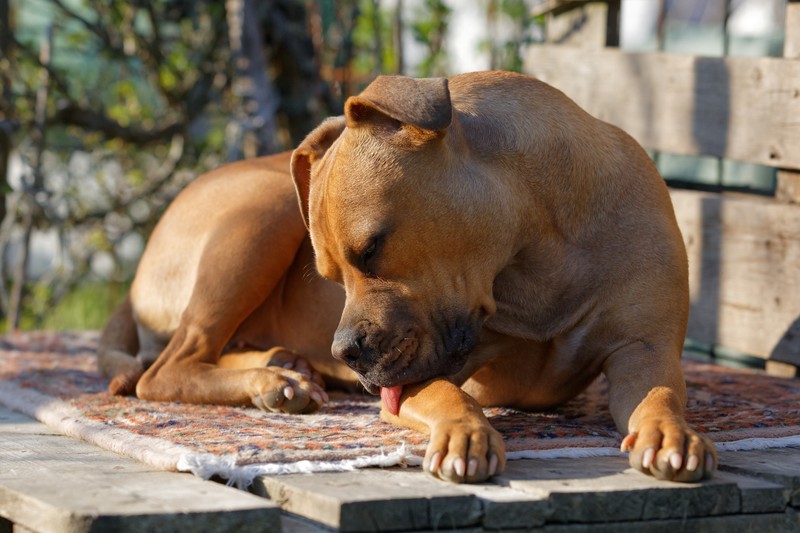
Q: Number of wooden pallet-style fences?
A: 1